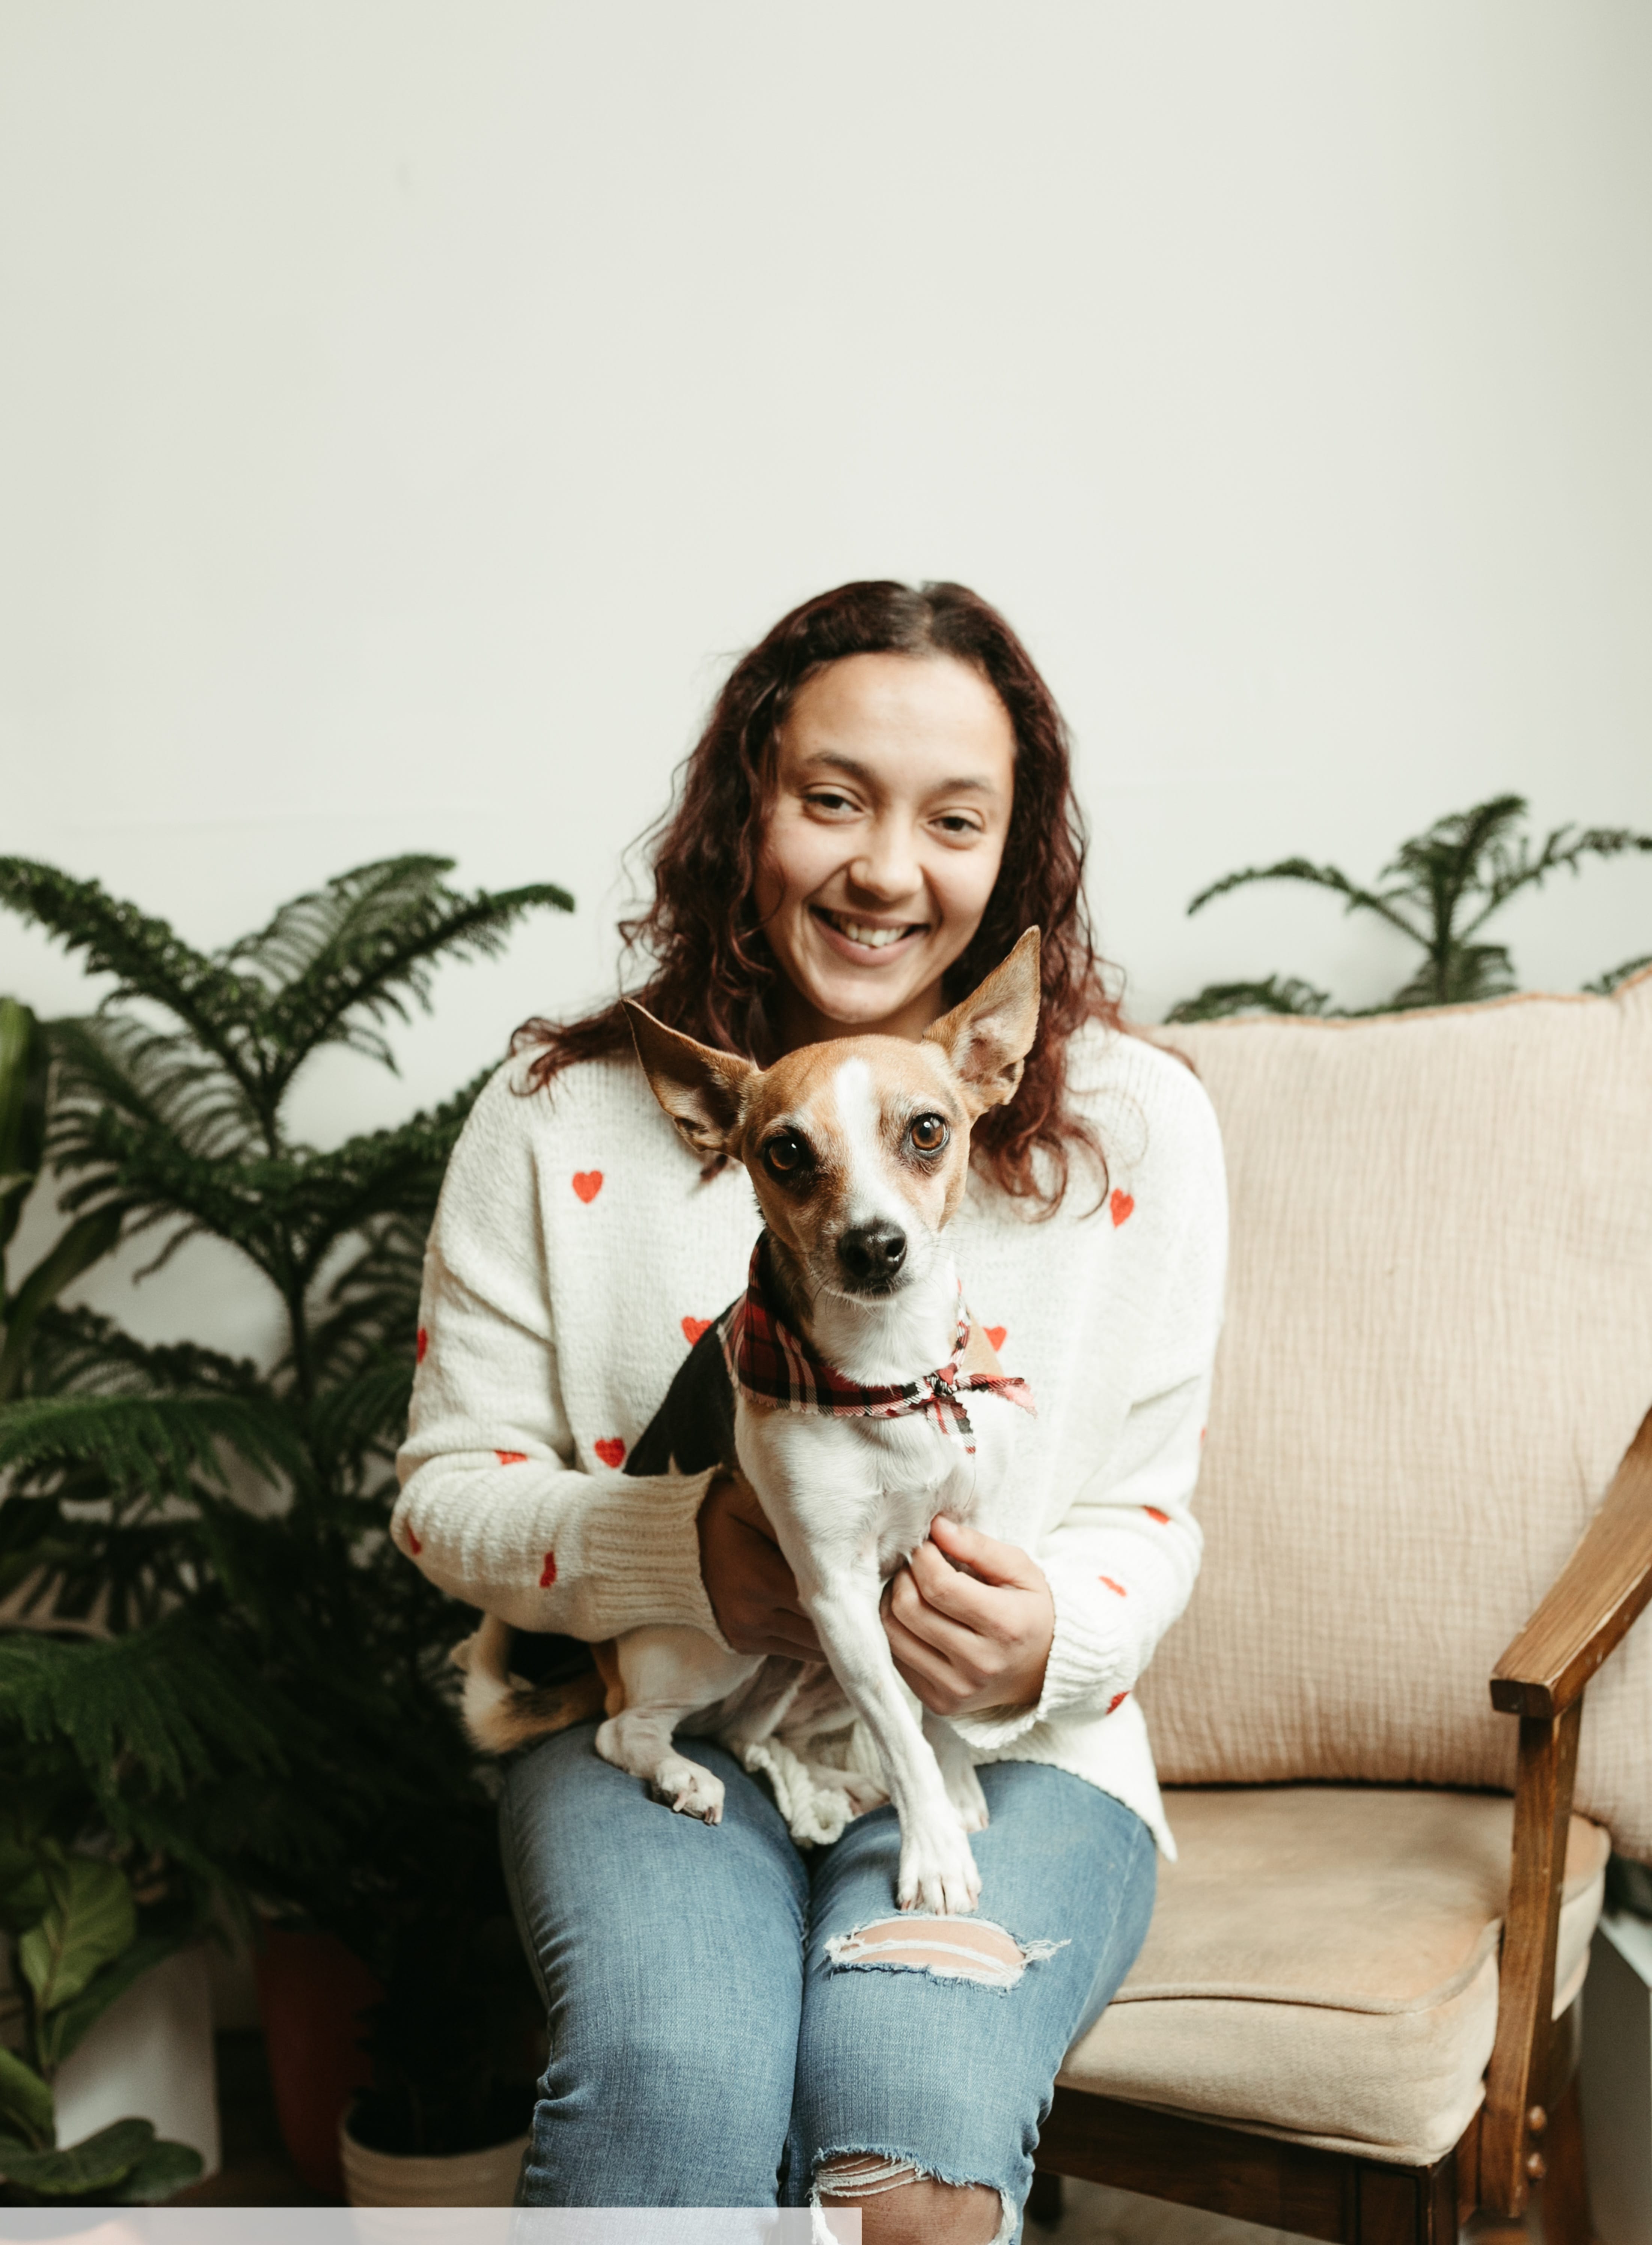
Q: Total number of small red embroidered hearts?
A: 13